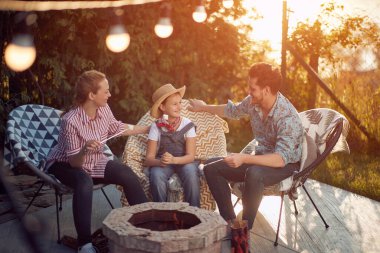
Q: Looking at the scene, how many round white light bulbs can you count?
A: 5